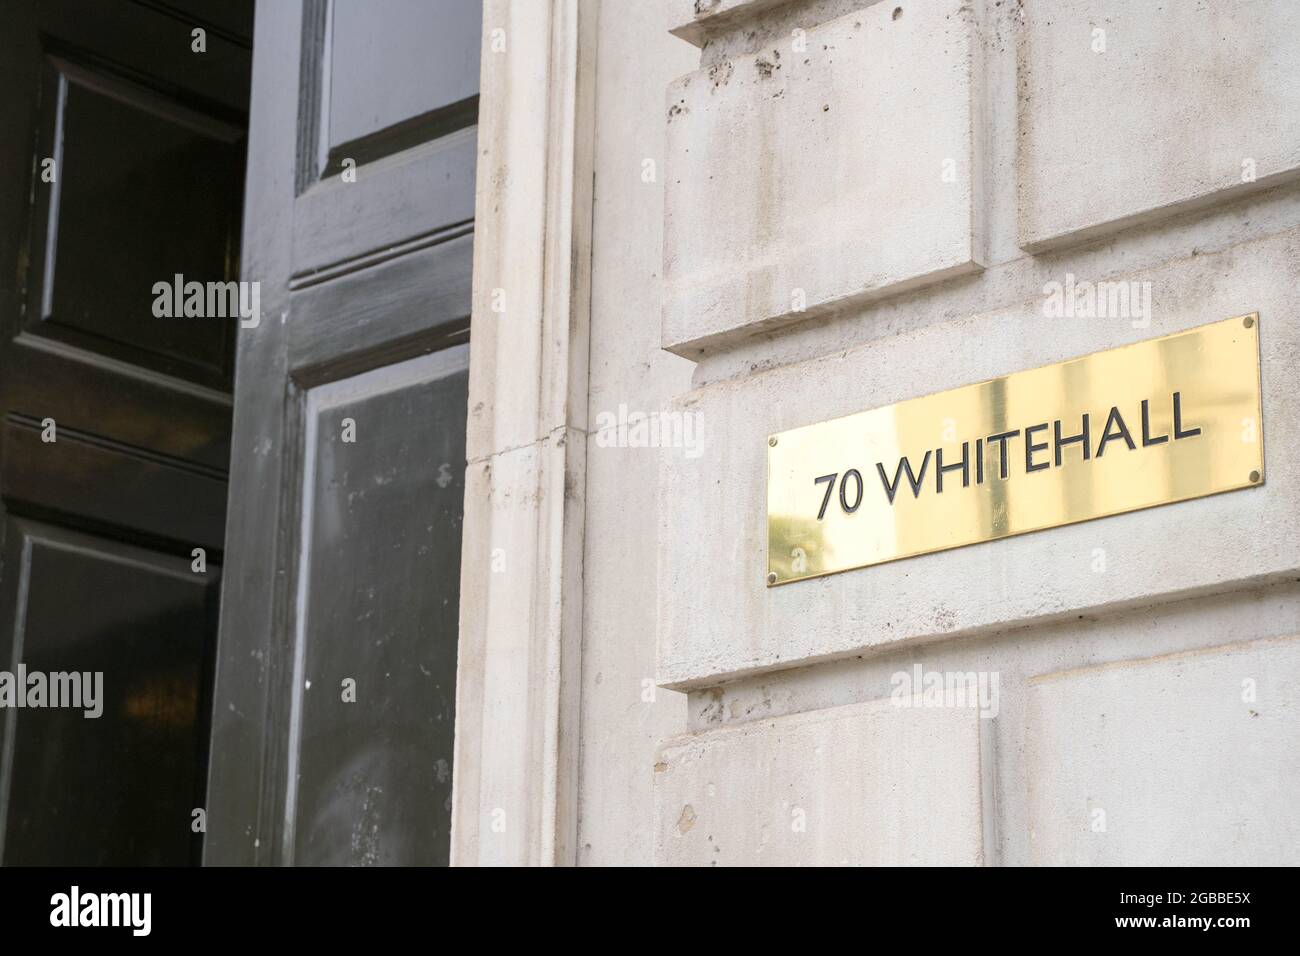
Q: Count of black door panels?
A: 4